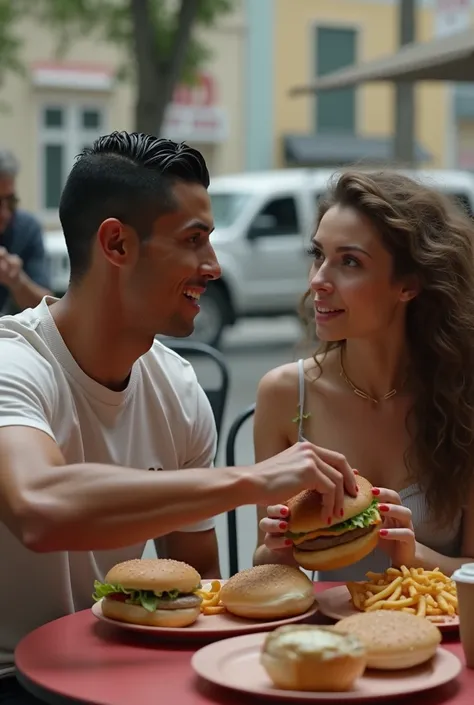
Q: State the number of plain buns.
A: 2